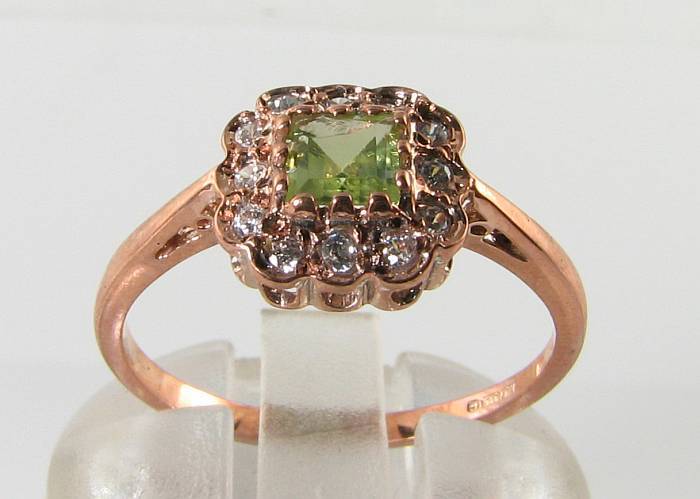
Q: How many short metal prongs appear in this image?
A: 12